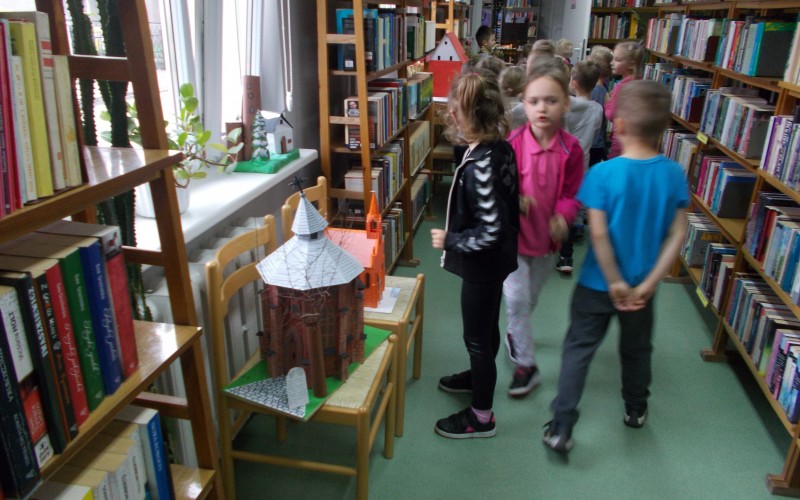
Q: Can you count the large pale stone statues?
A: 0